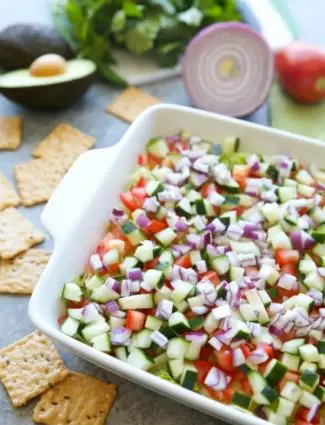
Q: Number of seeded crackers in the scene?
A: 9